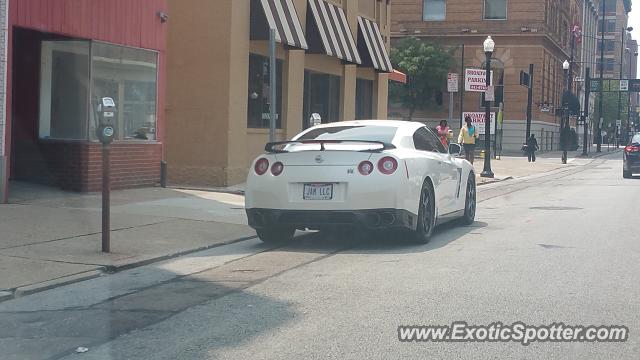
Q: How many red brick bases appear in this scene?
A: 1